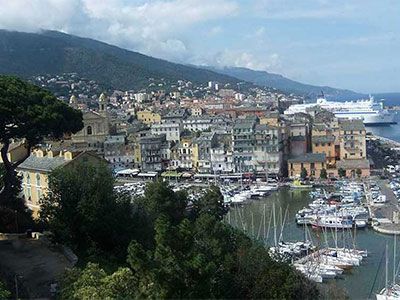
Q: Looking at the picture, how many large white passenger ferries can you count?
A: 1